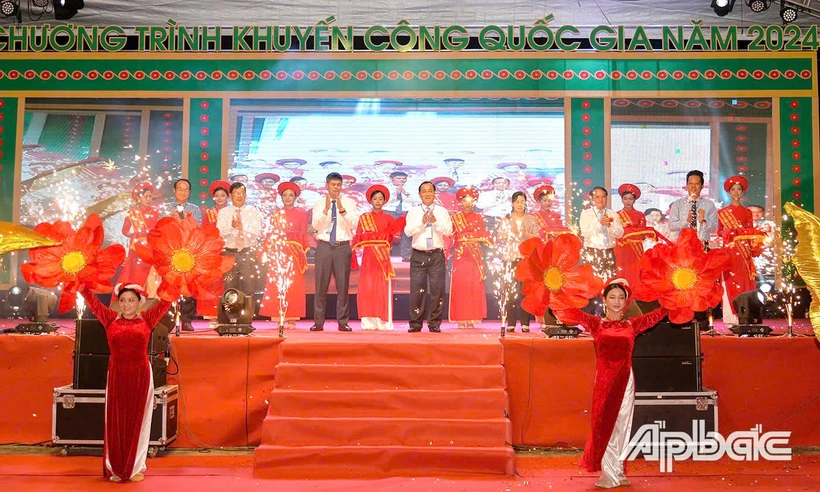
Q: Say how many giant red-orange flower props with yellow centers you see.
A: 4